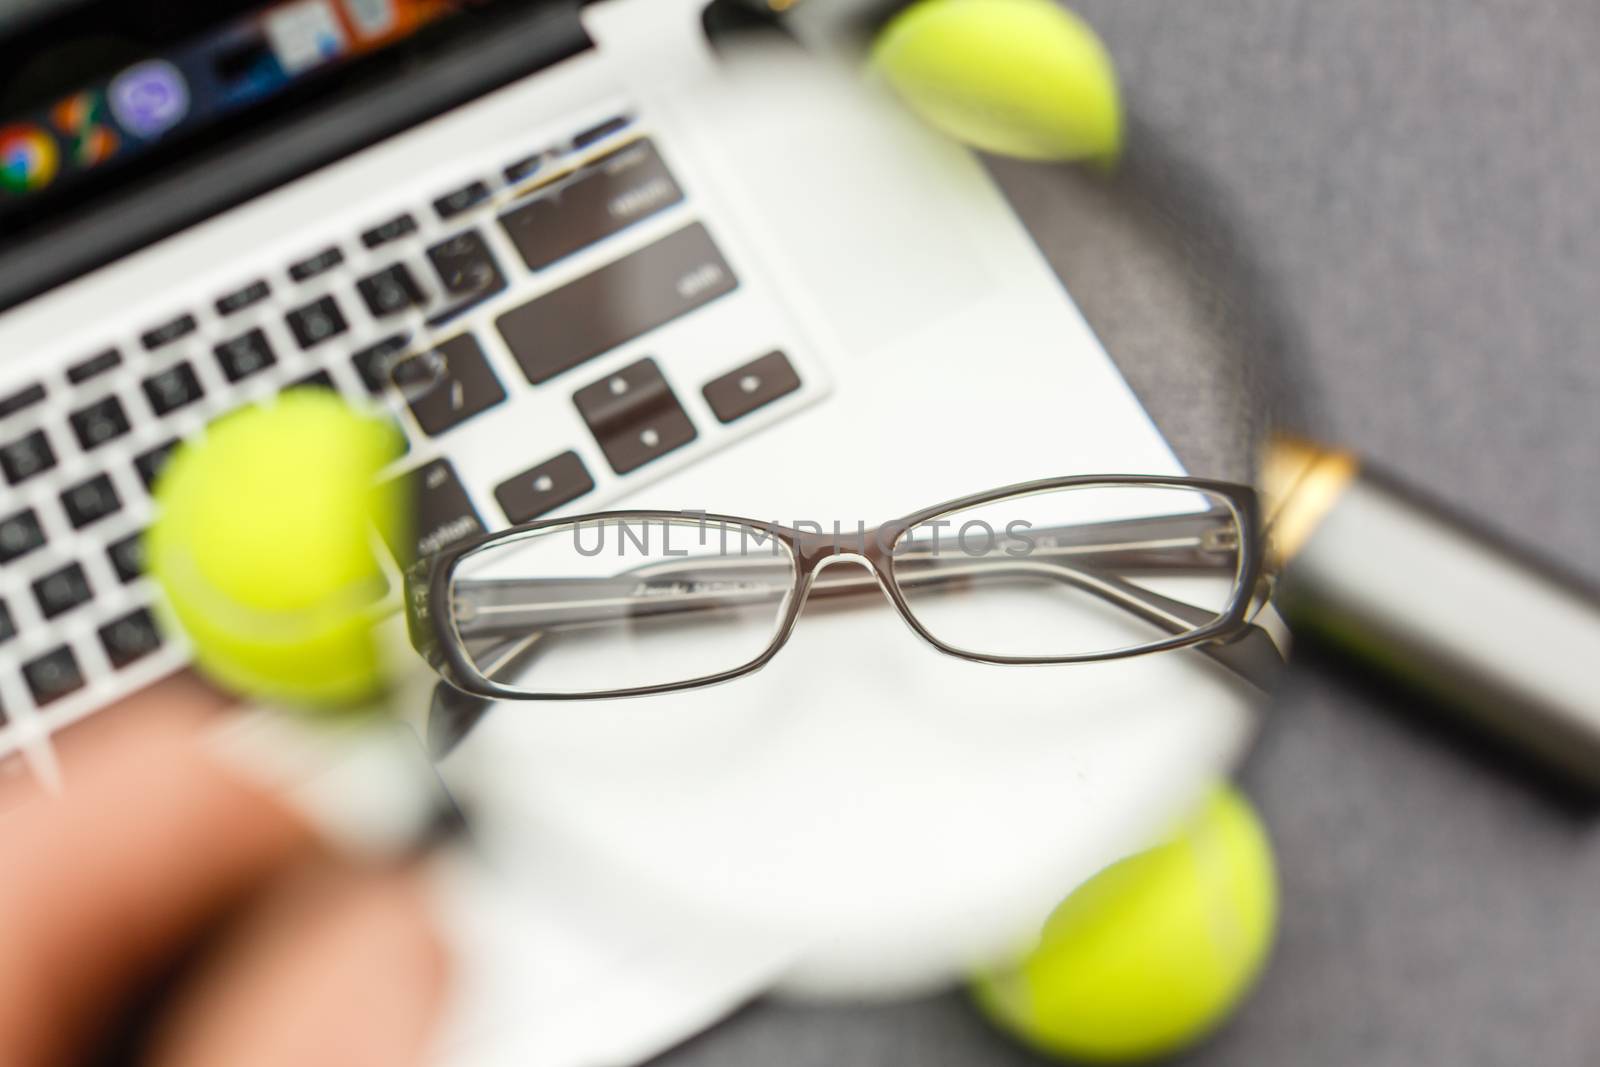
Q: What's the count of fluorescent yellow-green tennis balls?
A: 3